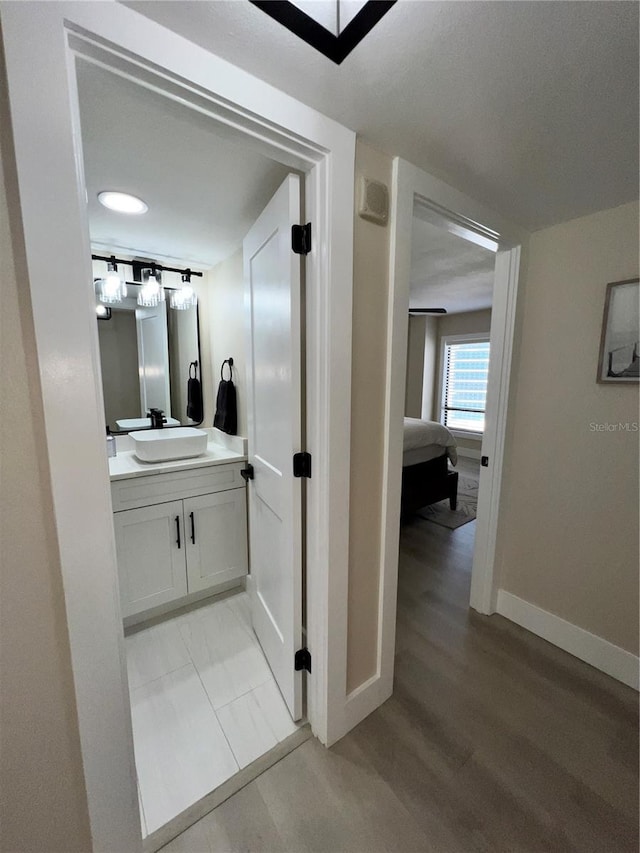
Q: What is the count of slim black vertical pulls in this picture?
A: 2